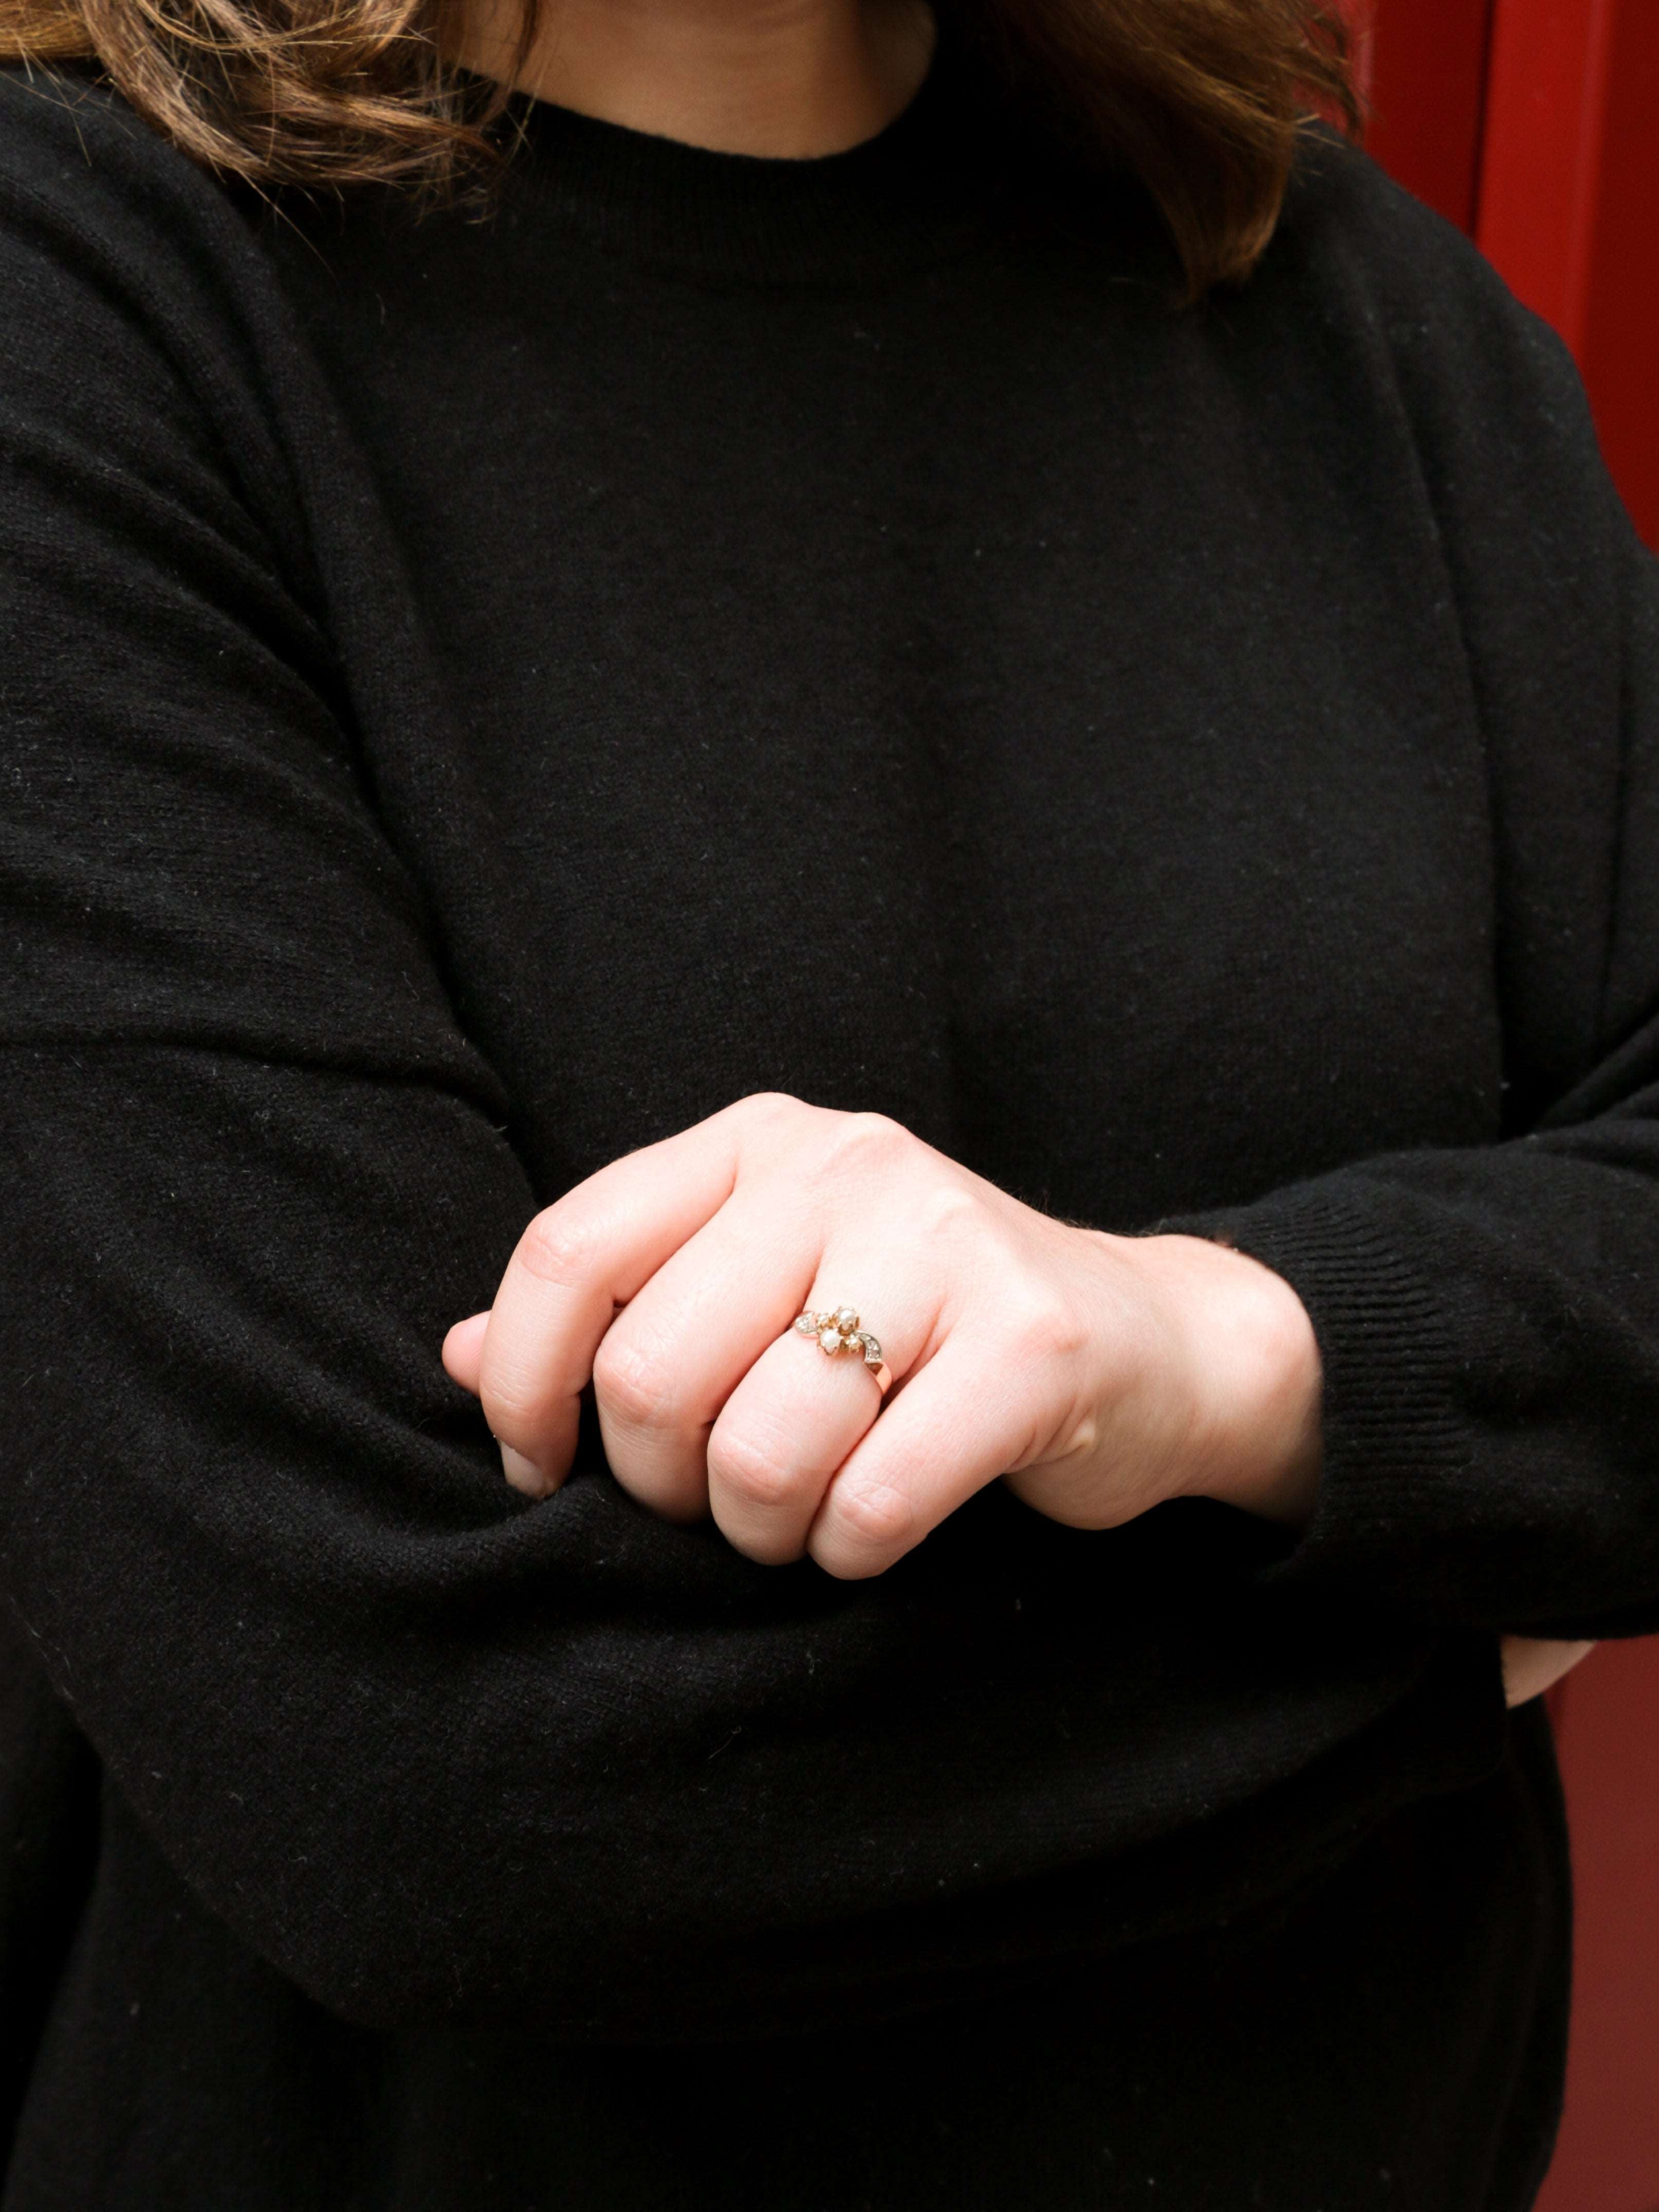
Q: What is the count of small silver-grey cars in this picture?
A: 0